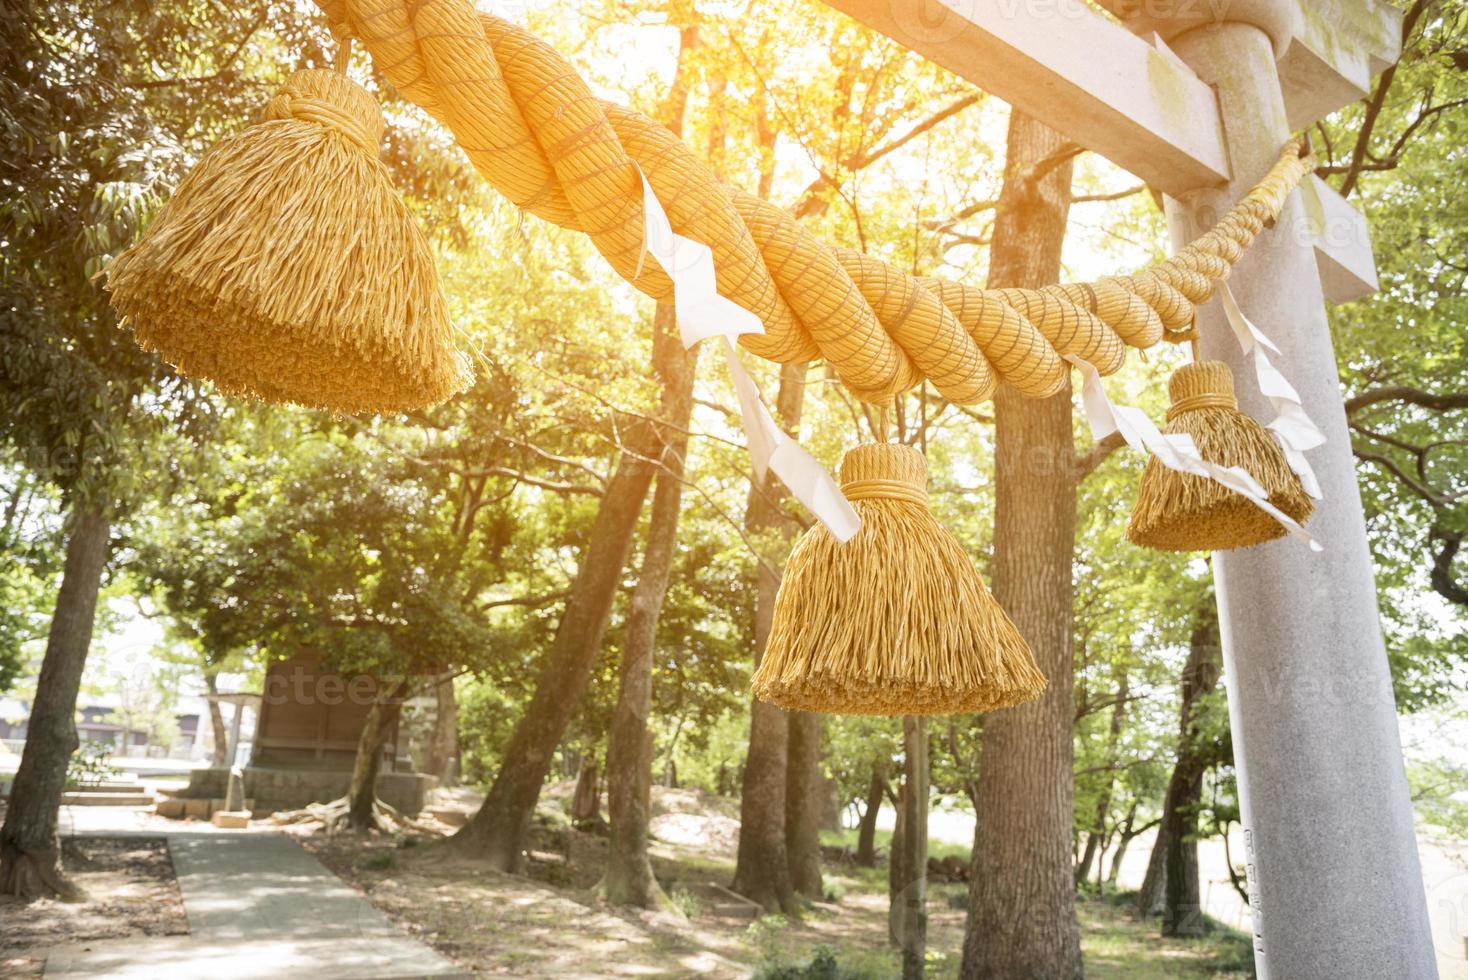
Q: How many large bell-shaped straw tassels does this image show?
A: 3